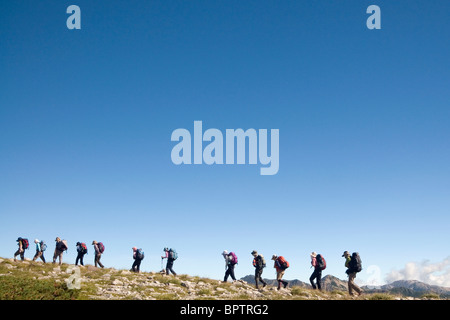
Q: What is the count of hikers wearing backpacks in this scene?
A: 12